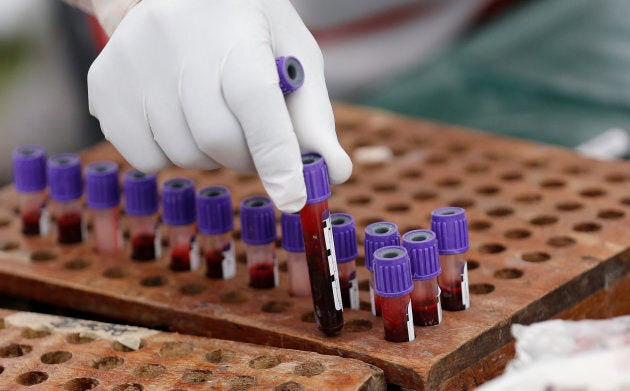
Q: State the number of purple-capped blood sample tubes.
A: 15